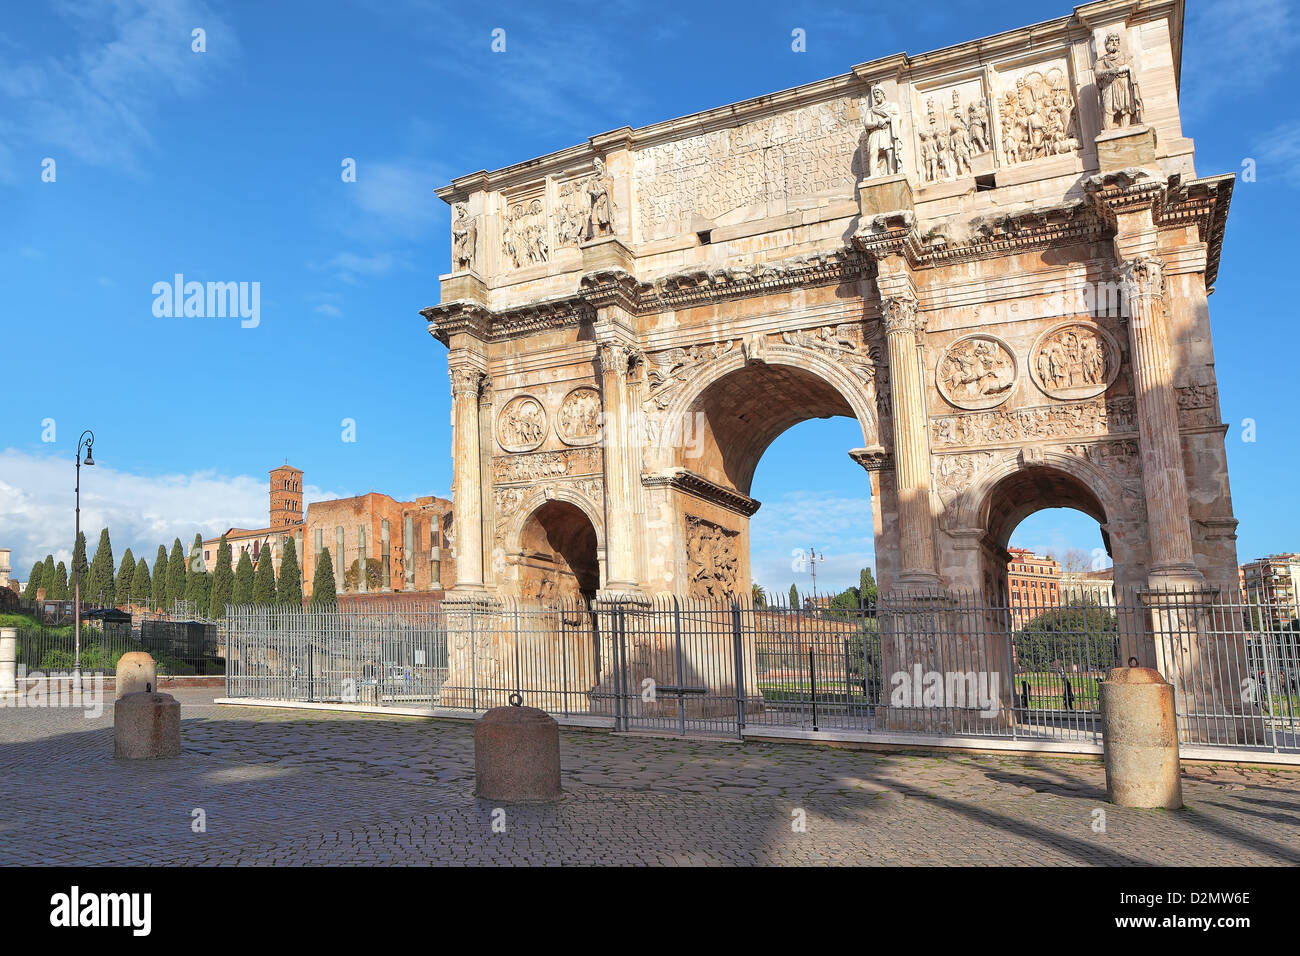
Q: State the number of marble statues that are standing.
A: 4